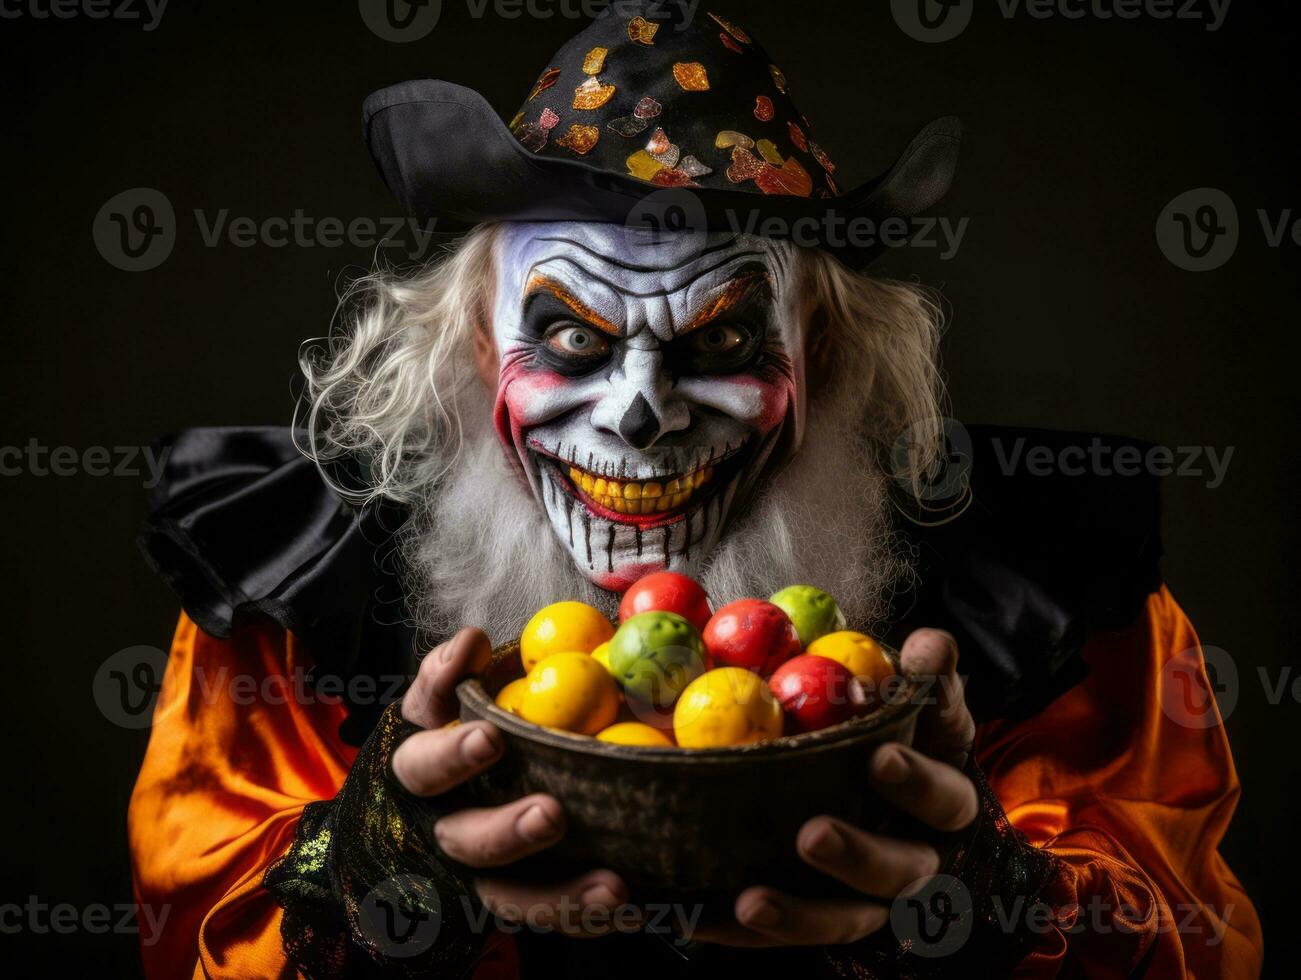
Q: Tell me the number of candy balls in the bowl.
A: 12